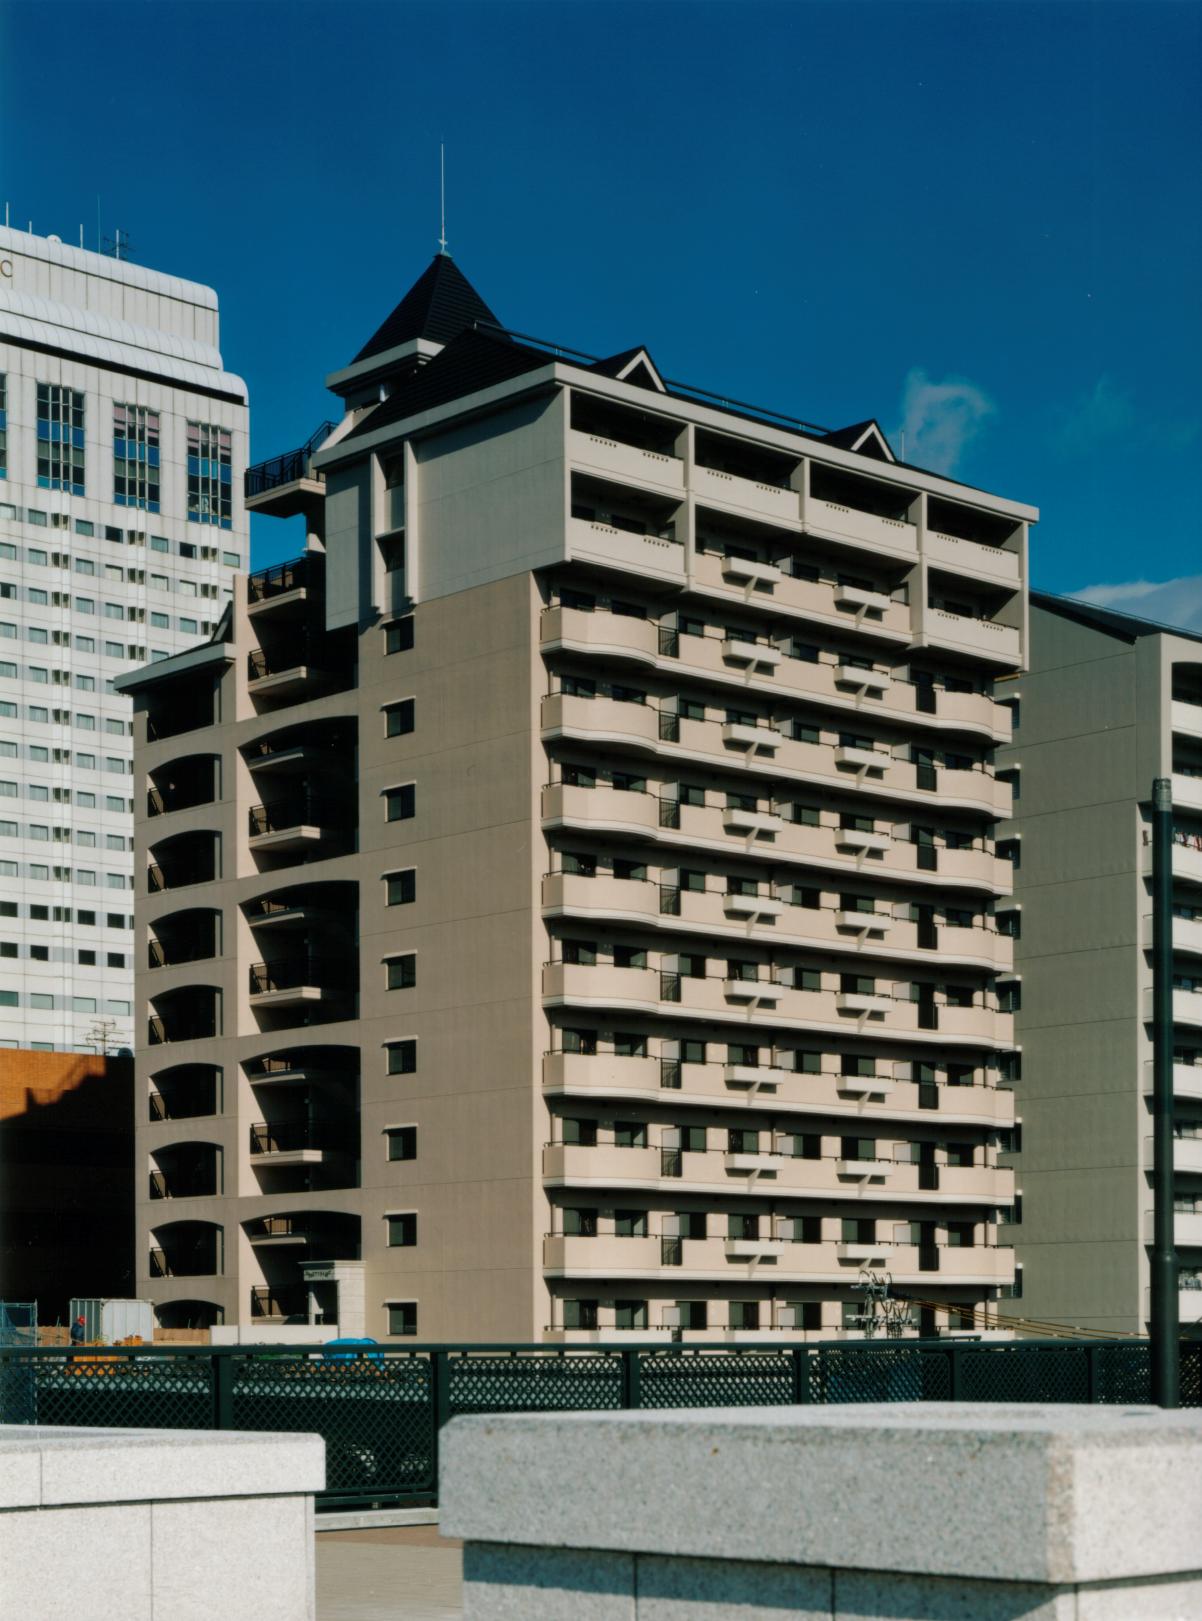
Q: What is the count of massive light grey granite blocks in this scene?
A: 2